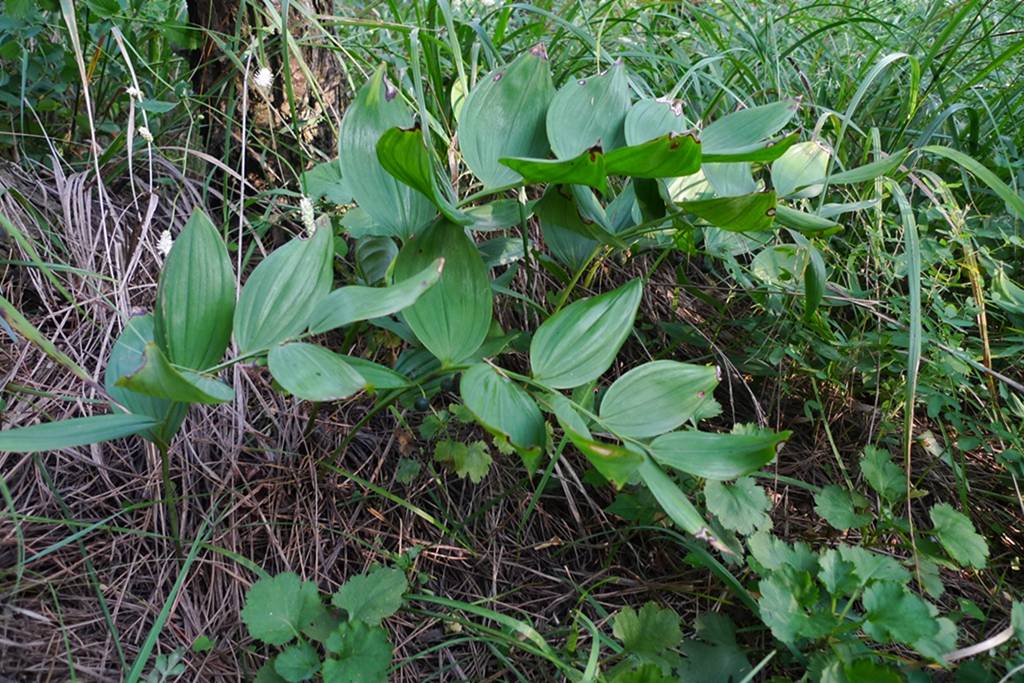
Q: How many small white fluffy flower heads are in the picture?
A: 5